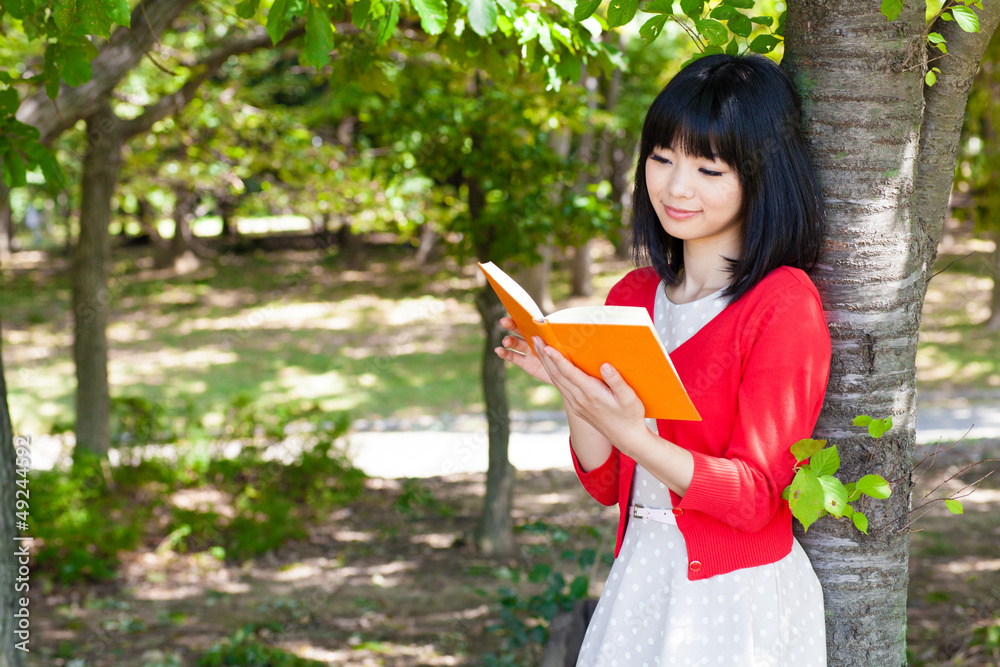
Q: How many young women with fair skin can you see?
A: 1